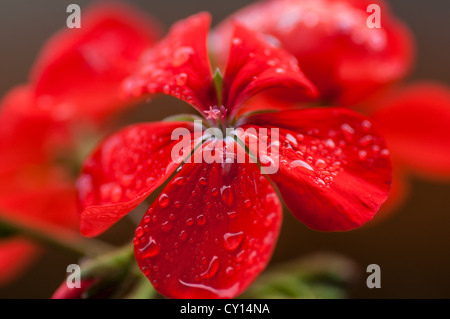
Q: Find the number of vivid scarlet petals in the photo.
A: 5